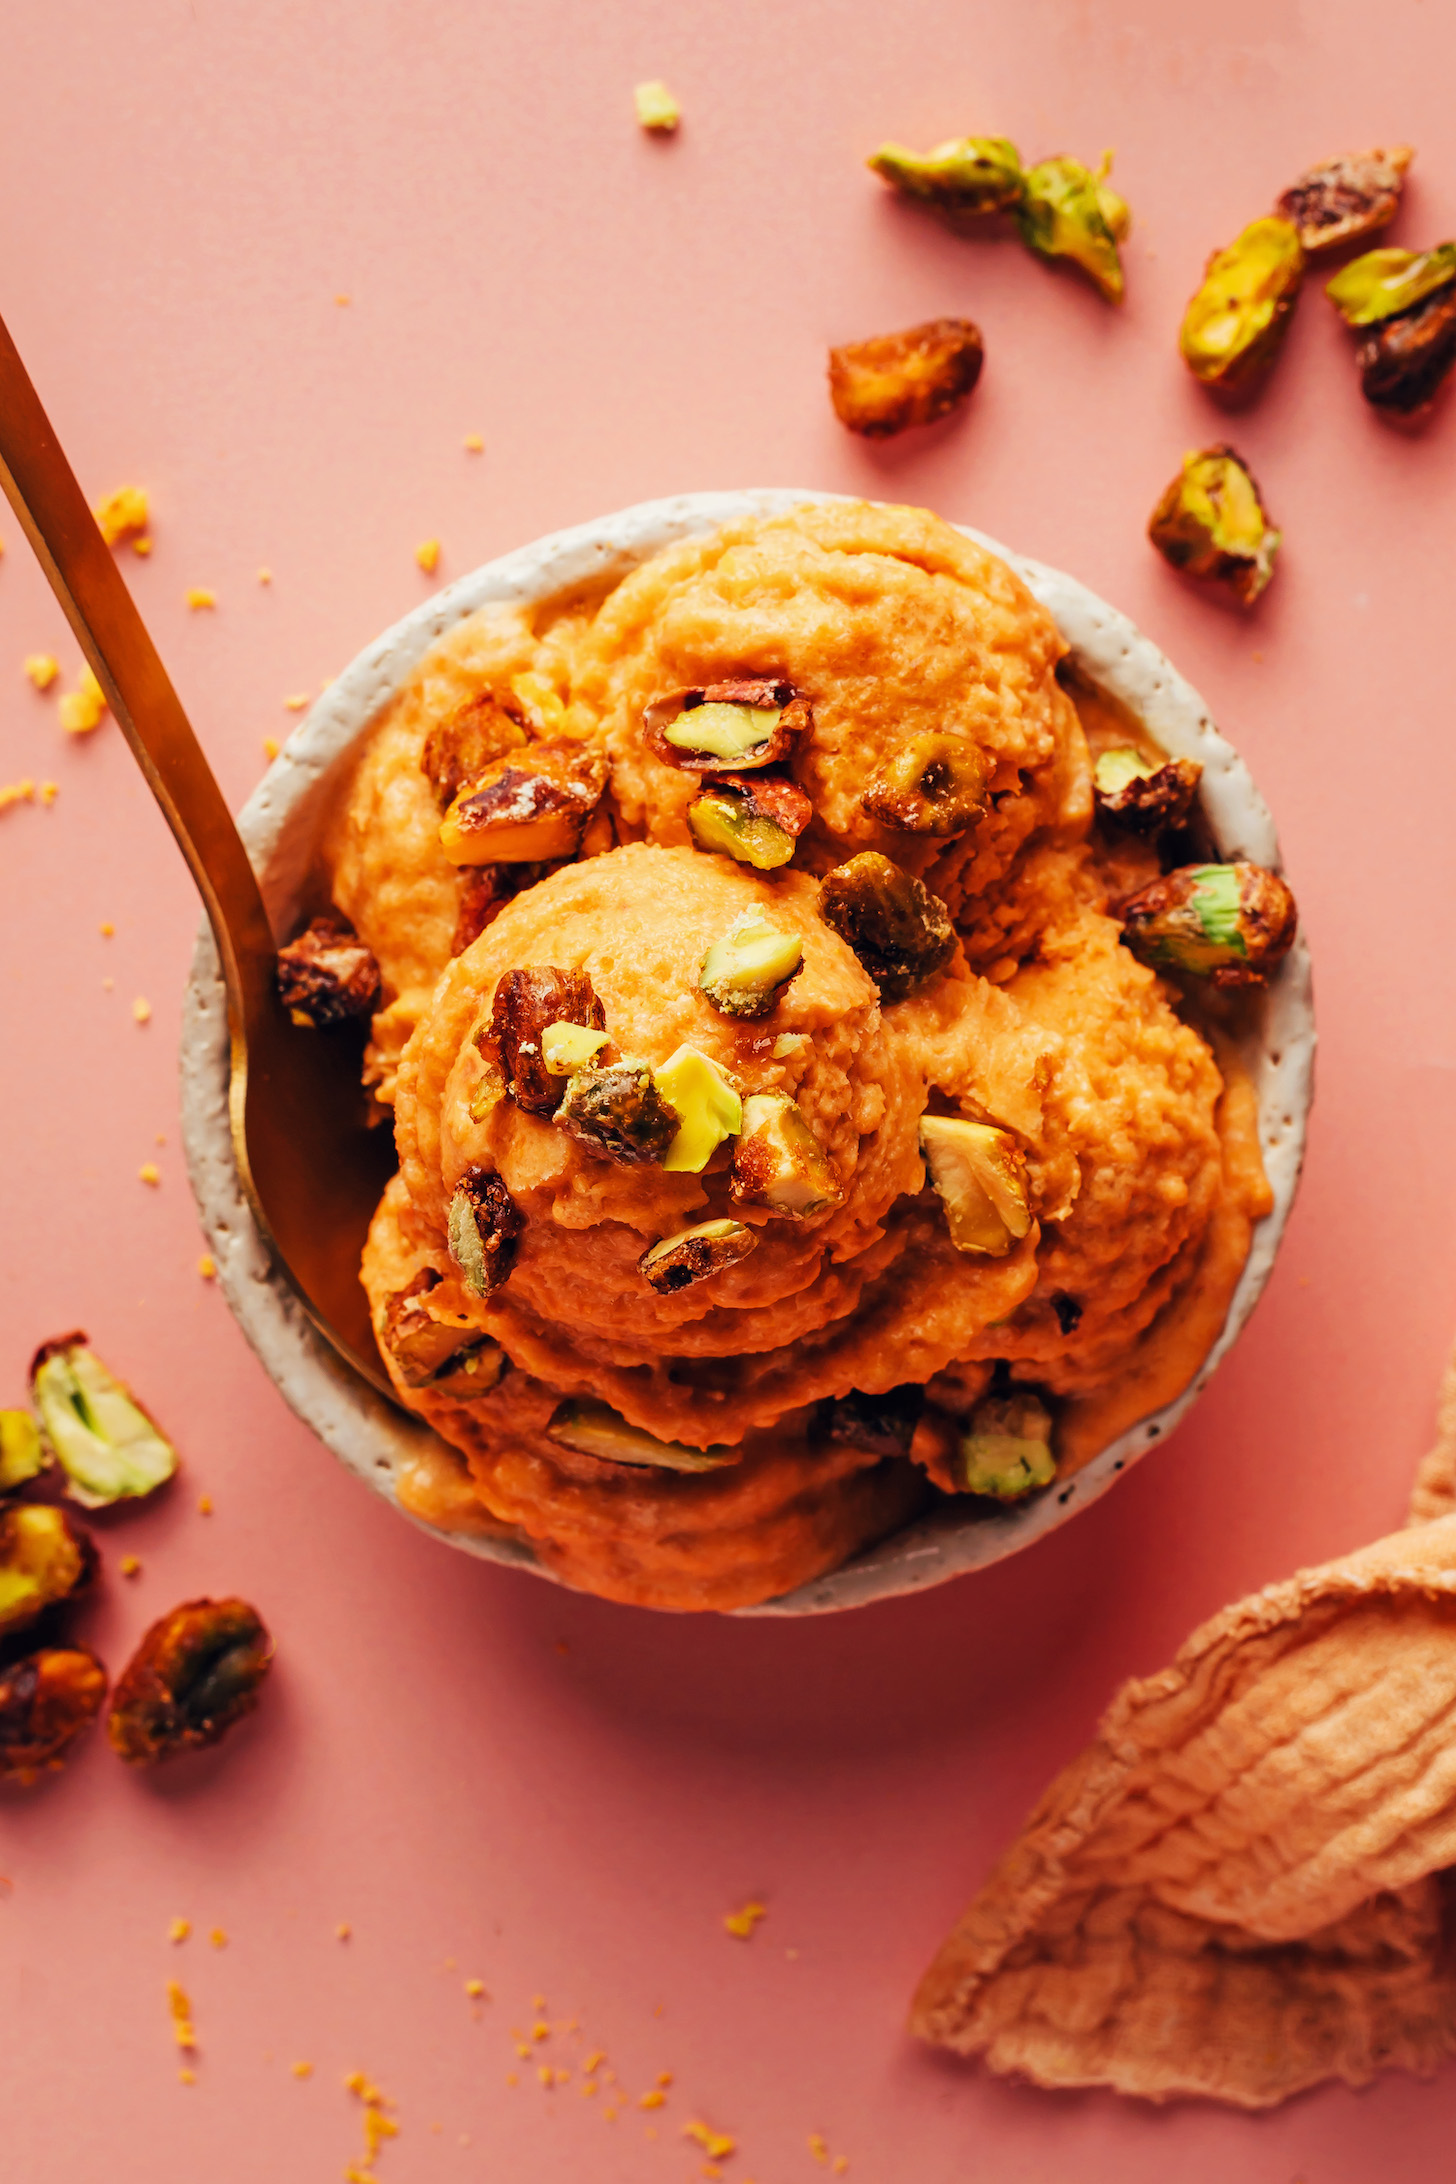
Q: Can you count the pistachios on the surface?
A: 13